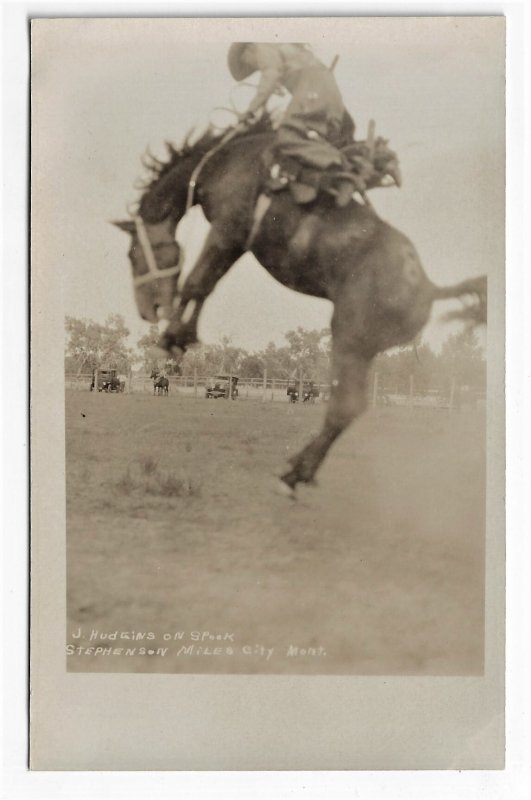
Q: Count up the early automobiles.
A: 3